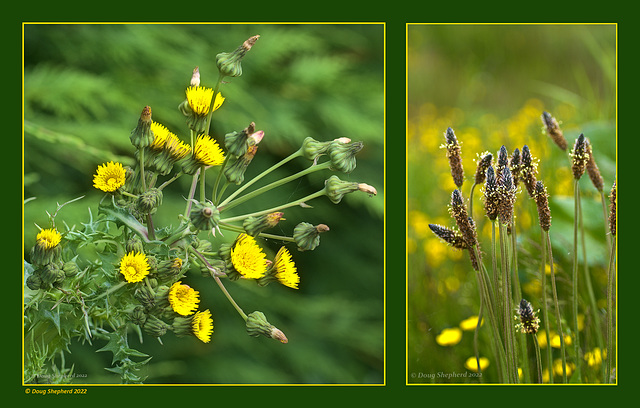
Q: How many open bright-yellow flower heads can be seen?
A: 11